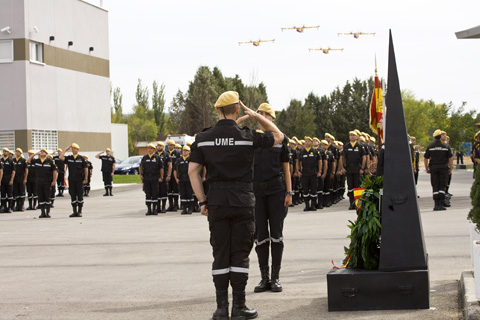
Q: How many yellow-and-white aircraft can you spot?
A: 4